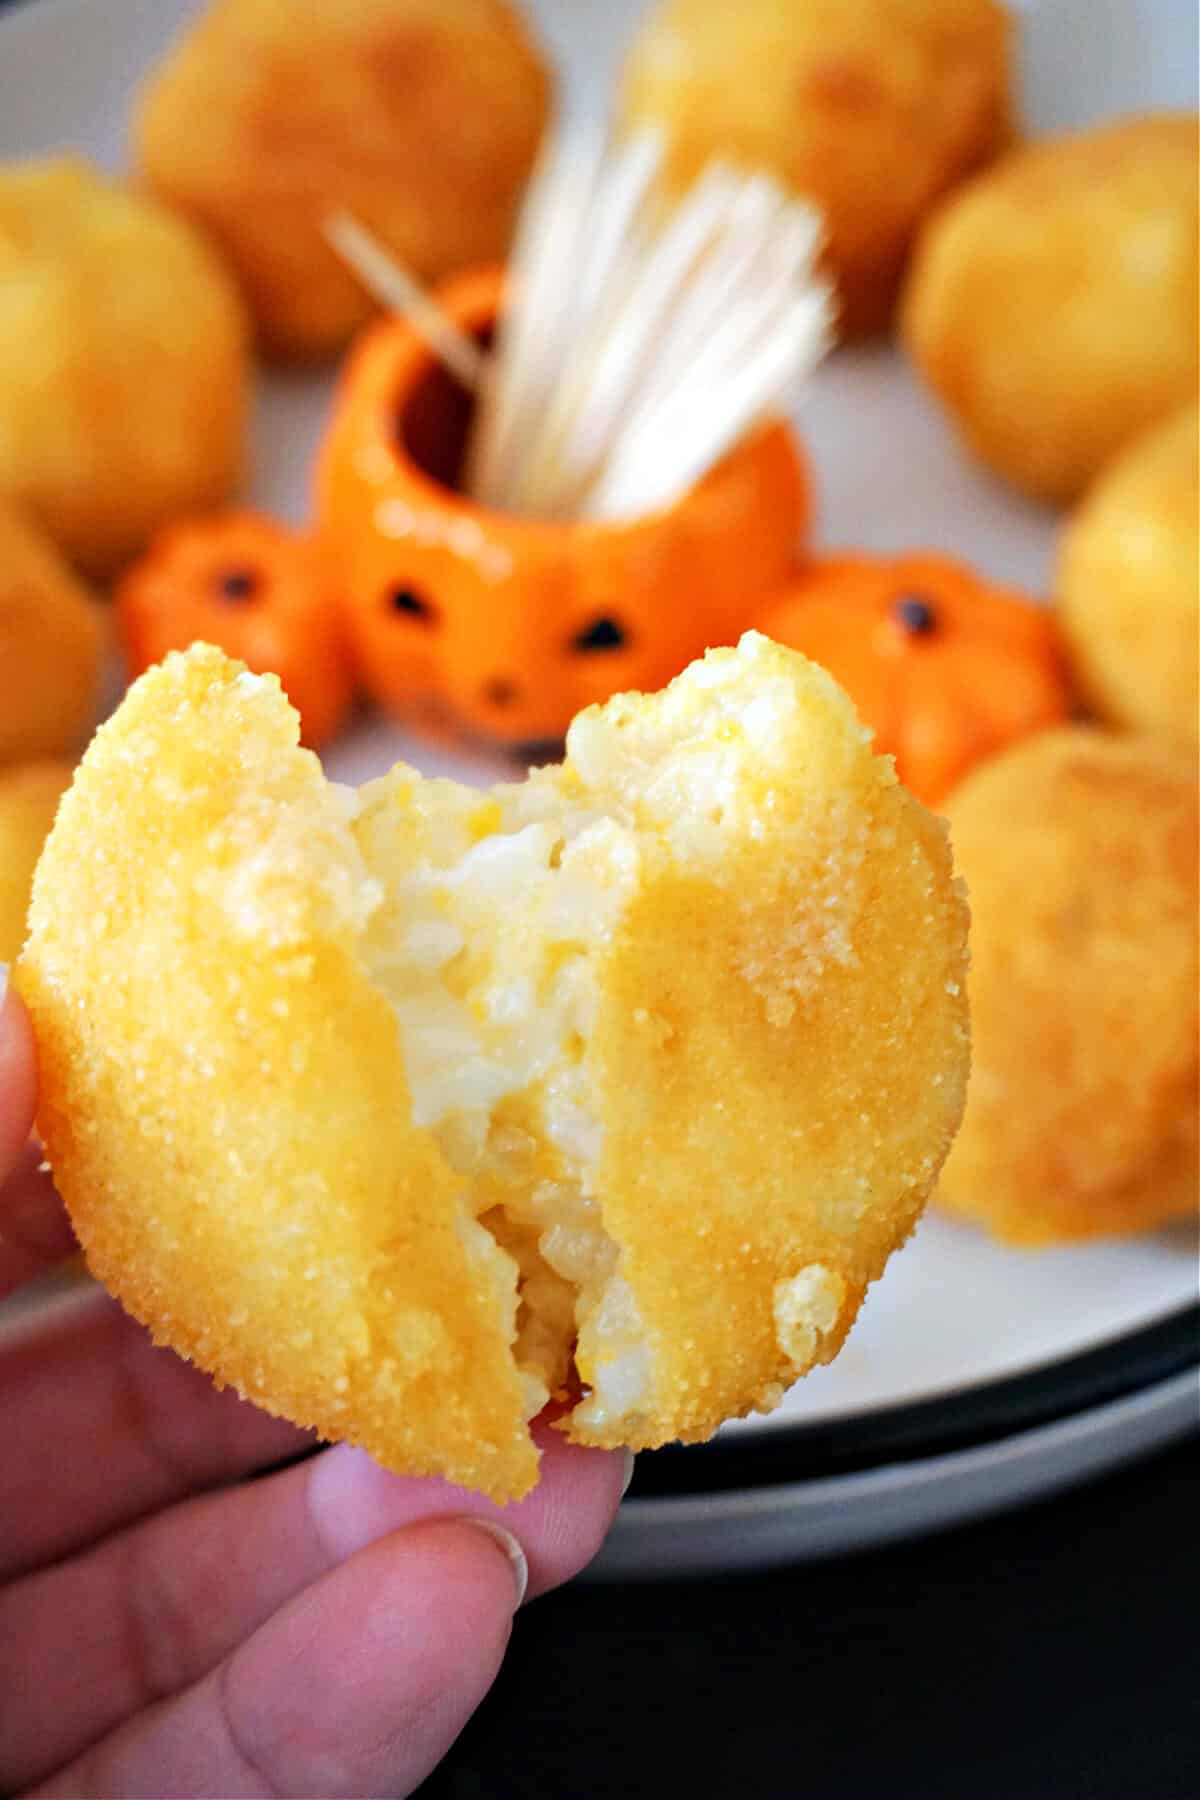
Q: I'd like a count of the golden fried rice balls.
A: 9